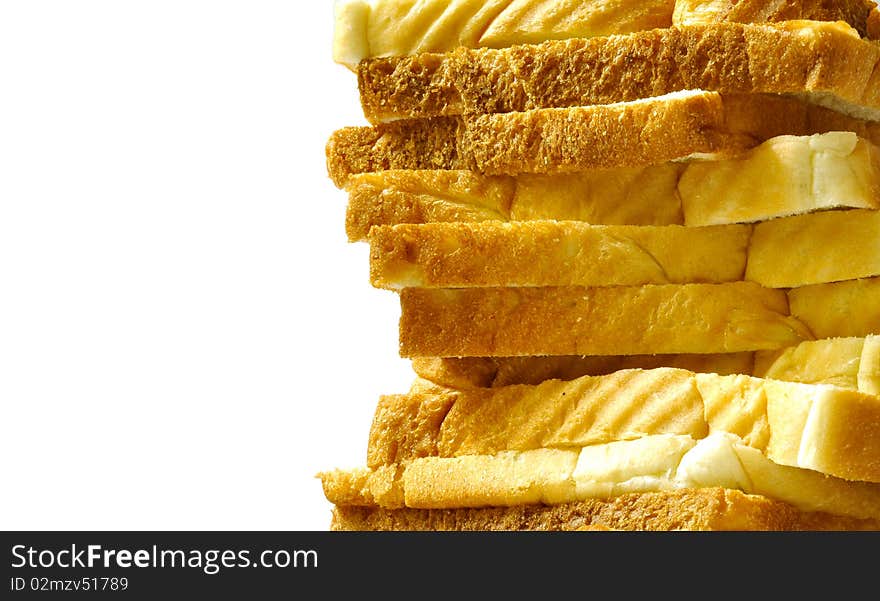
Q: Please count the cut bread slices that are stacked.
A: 10